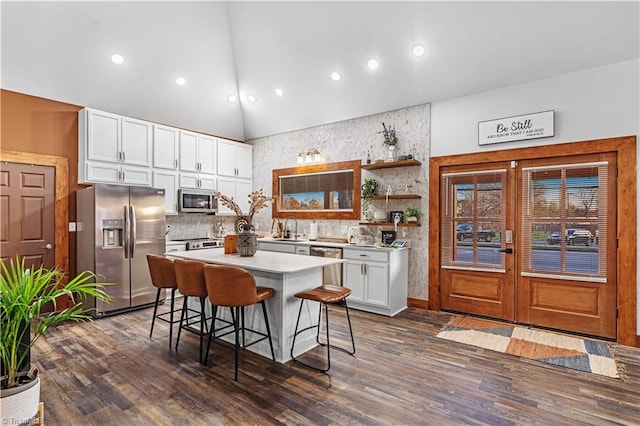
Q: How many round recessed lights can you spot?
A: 8